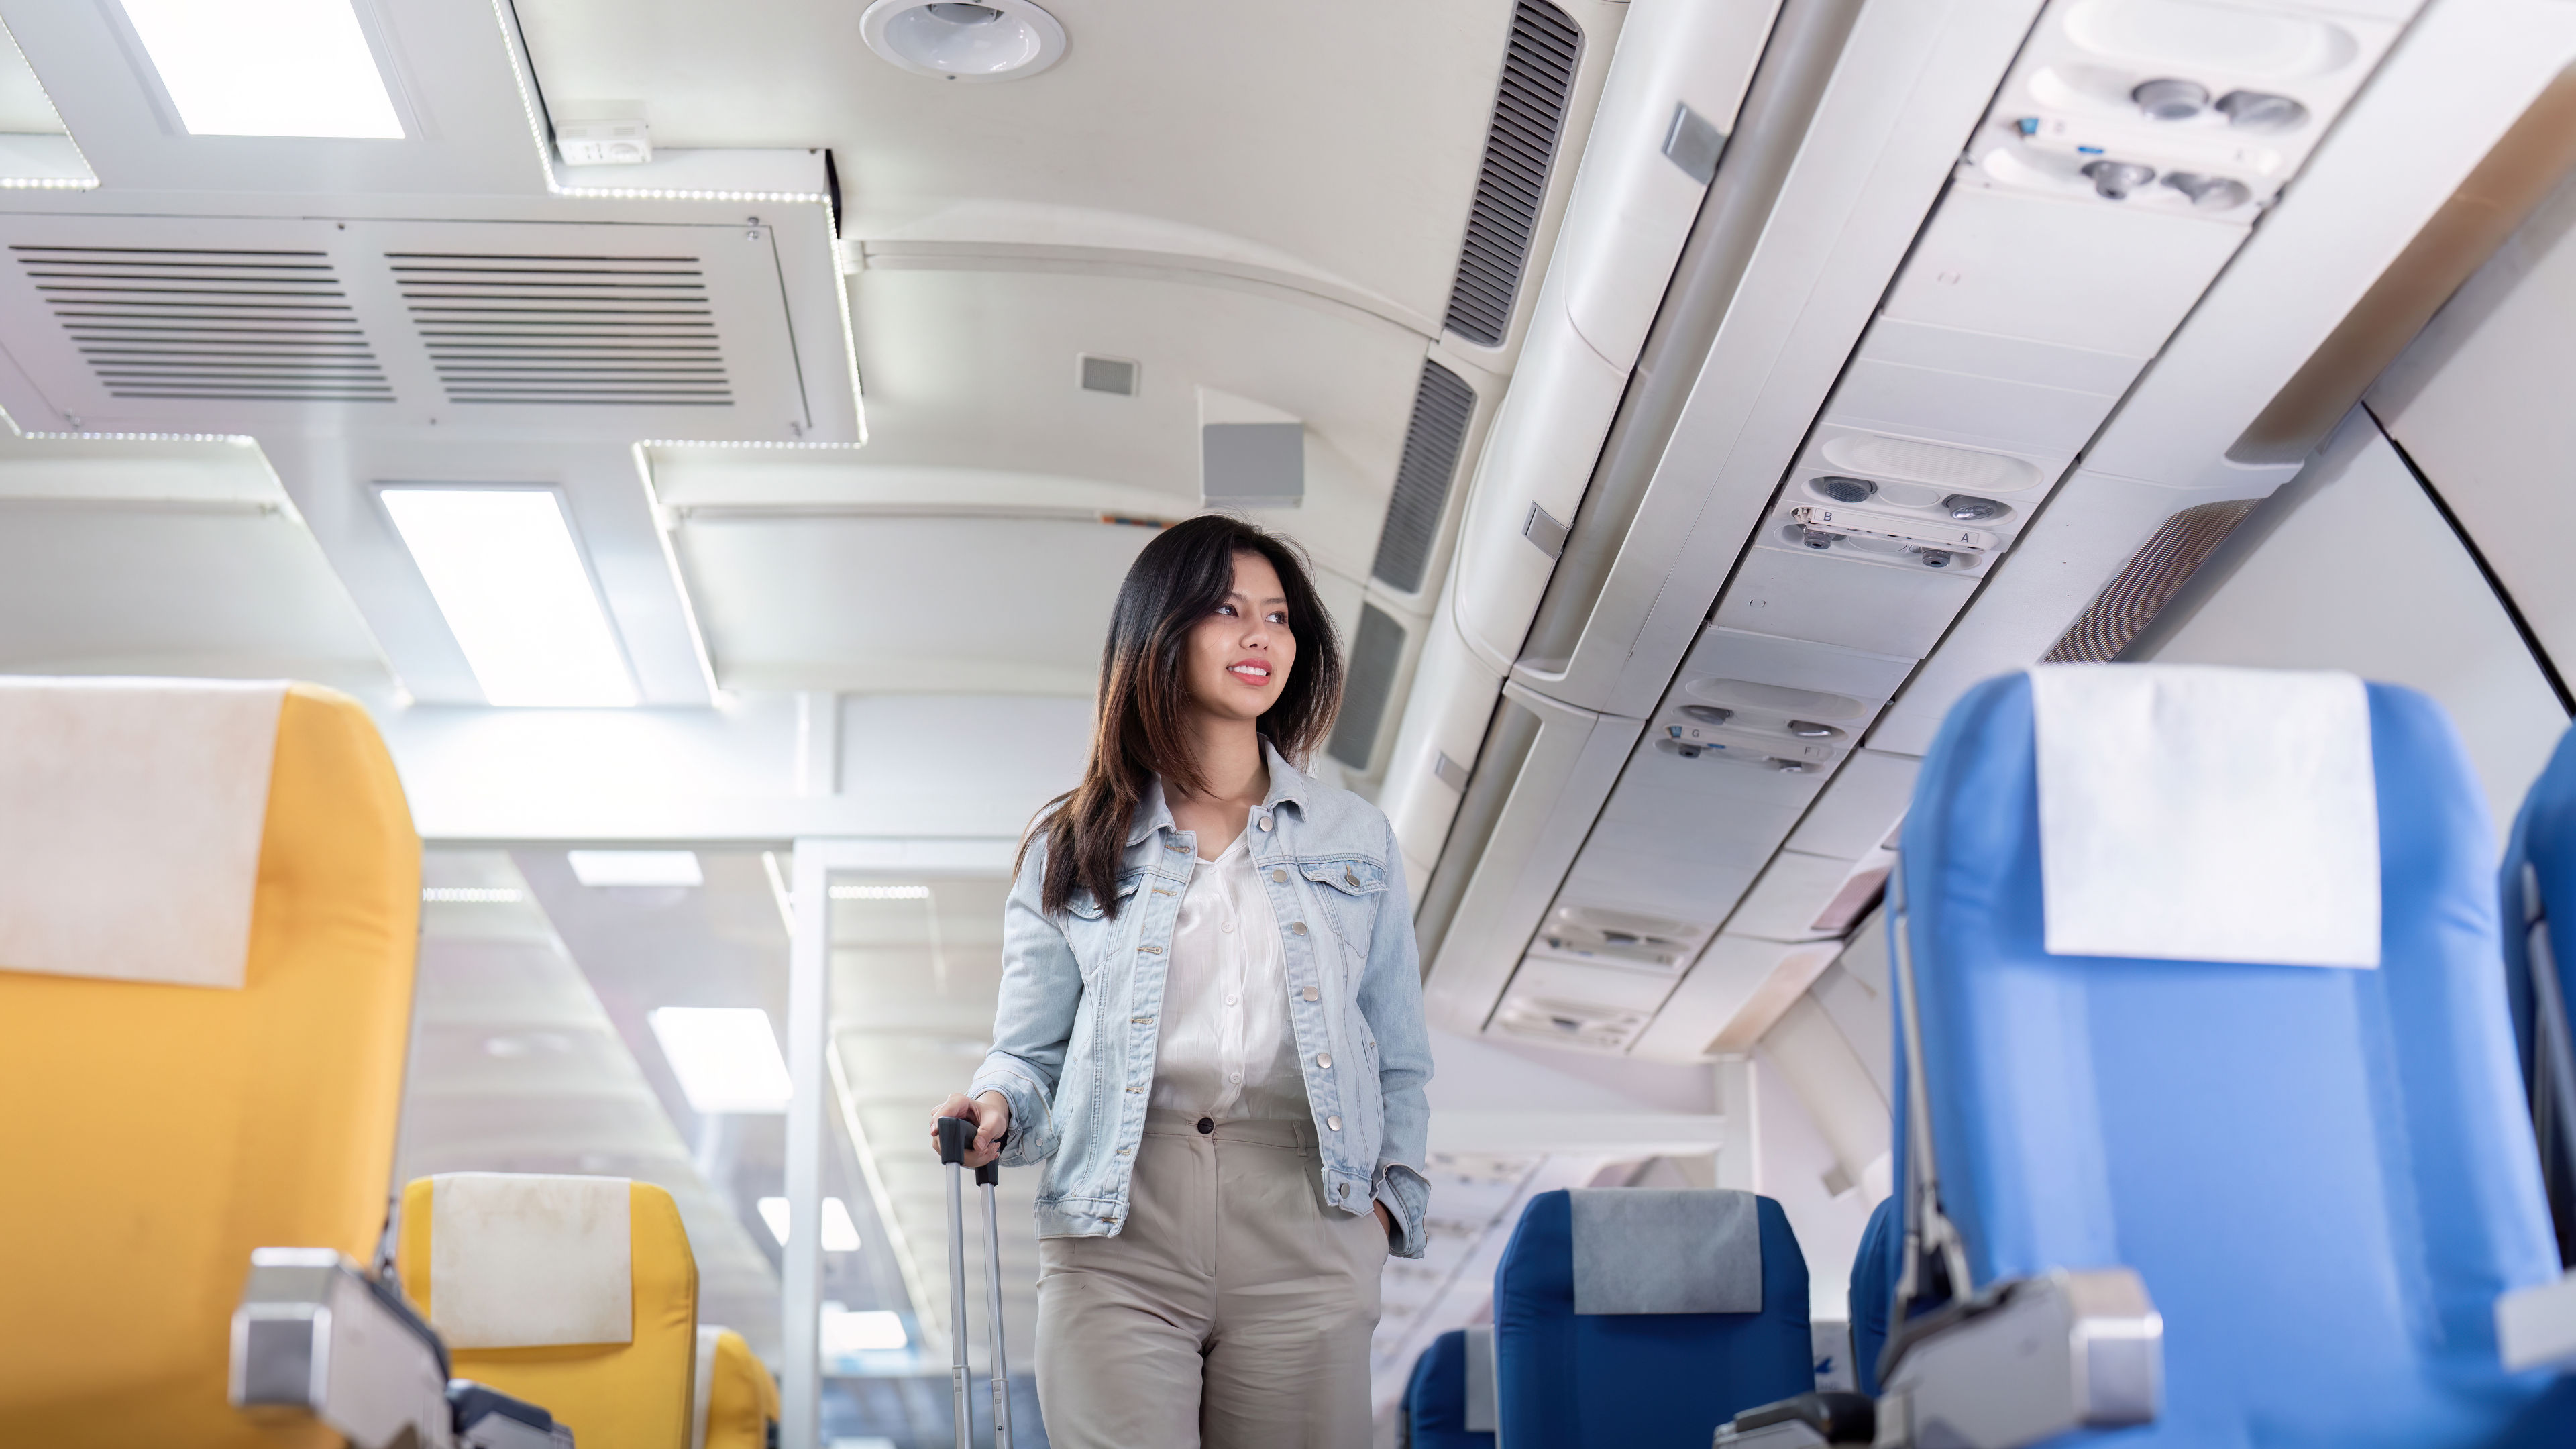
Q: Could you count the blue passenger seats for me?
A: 5